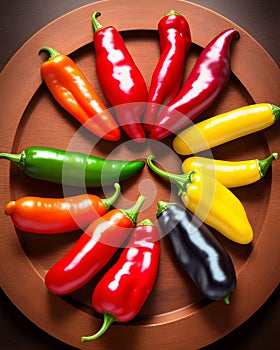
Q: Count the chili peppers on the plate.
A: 12